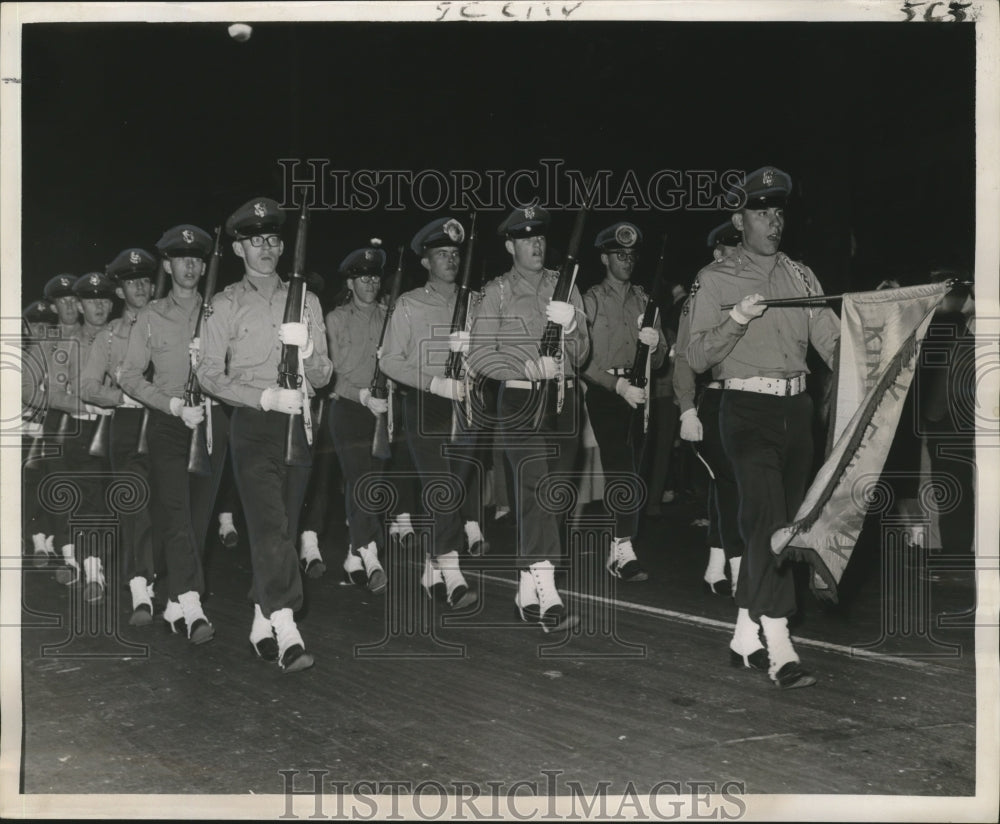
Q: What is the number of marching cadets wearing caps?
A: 12